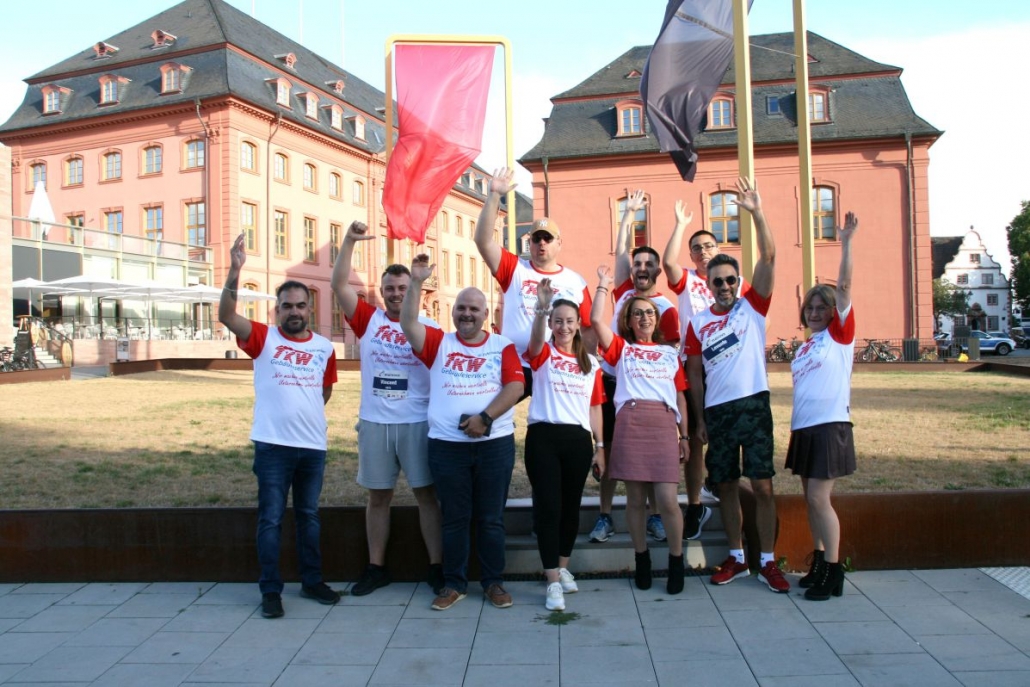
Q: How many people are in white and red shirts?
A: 10